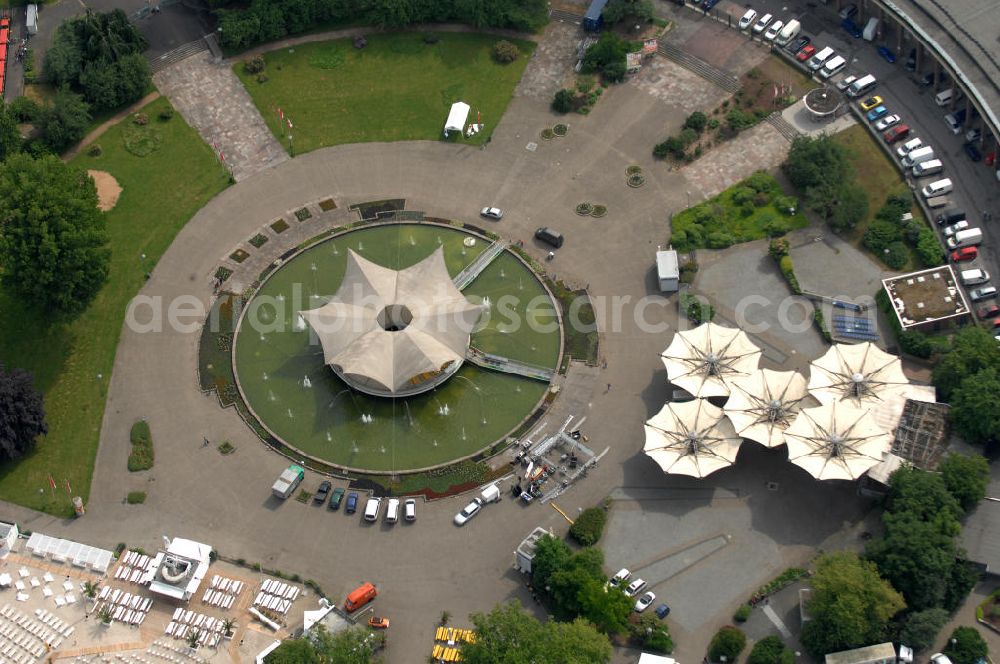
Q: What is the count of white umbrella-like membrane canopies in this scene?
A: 5